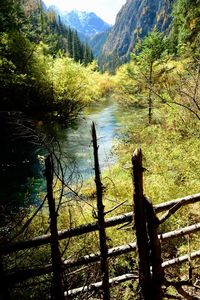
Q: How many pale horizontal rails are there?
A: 3